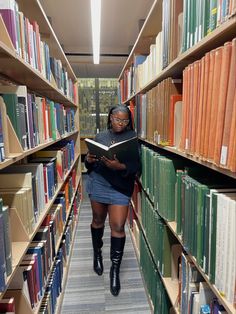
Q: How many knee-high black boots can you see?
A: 2